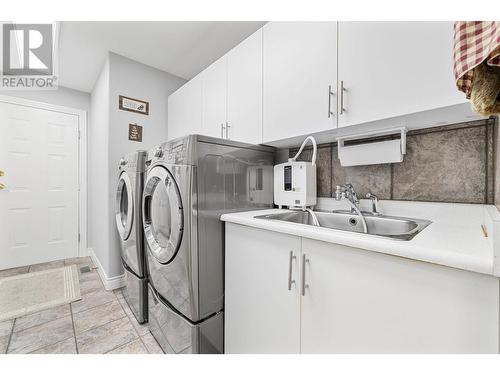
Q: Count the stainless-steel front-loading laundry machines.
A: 2